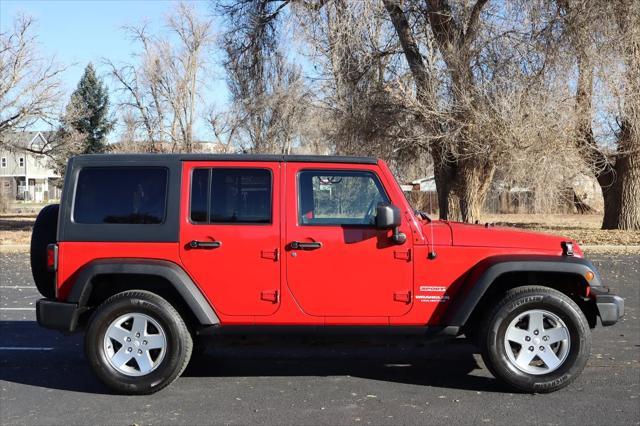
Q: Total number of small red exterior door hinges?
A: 4